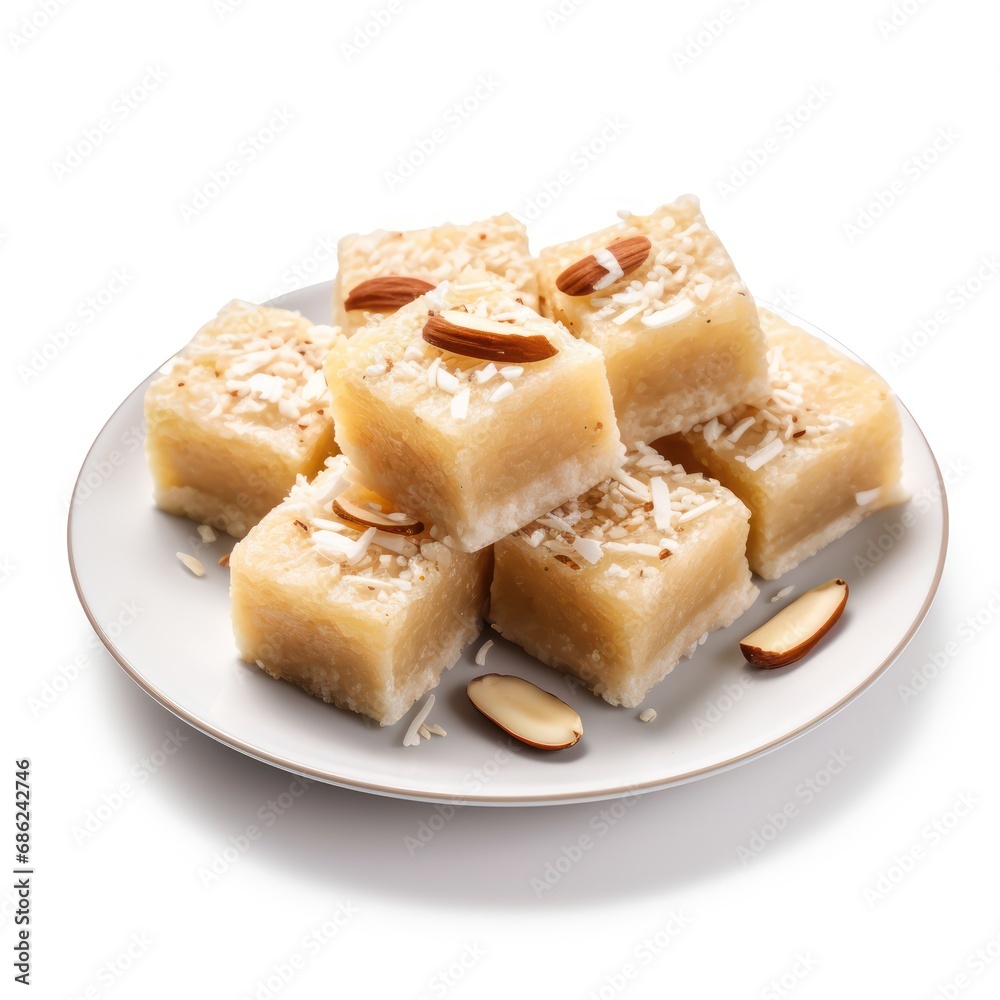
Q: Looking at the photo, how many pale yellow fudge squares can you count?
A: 7